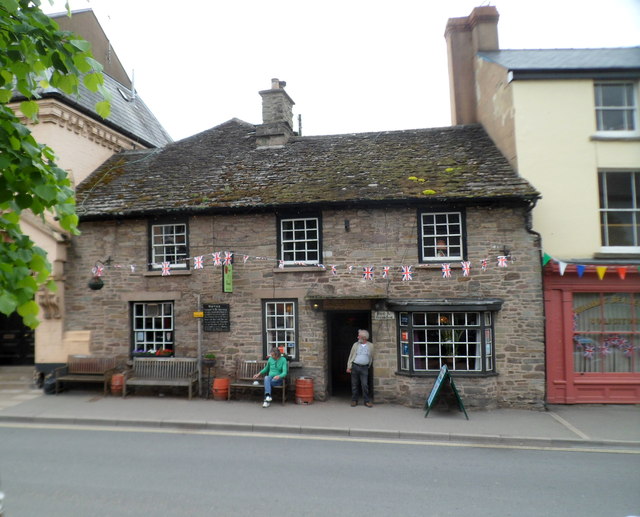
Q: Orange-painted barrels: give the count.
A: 3